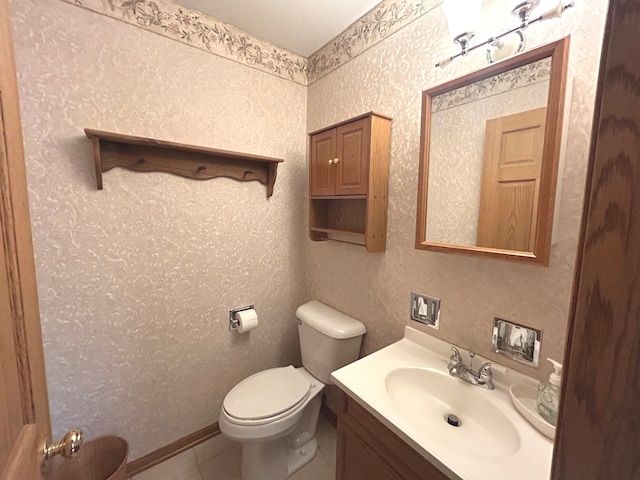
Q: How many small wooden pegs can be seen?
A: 3